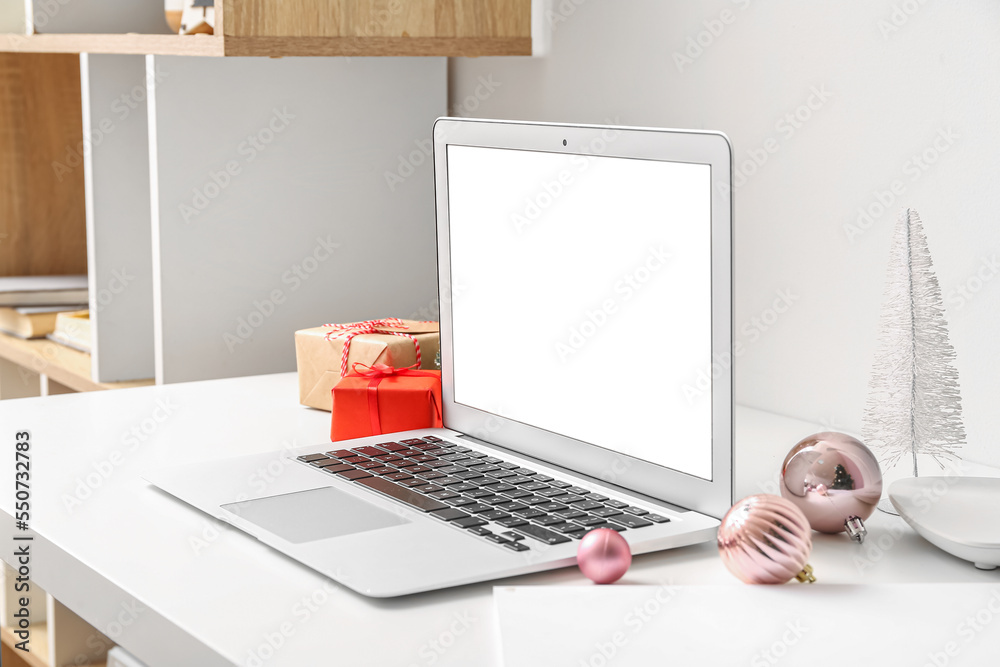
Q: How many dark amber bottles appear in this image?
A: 0